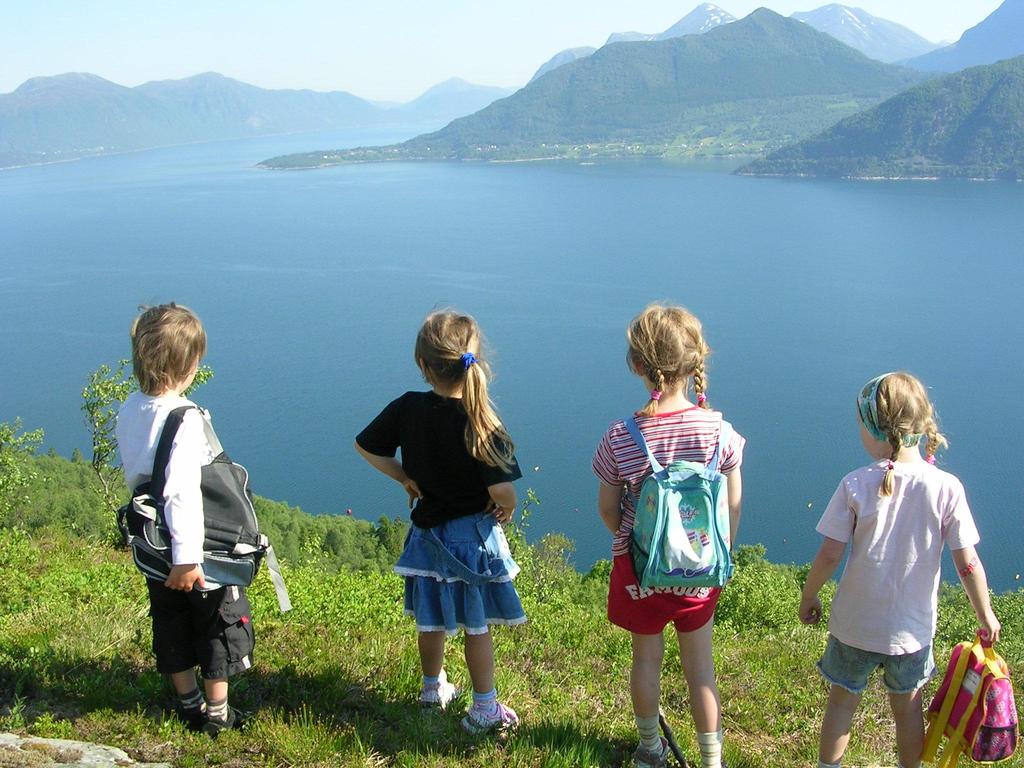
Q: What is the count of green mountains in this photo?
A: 2